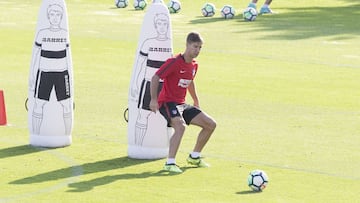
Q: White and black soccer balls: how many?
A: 7